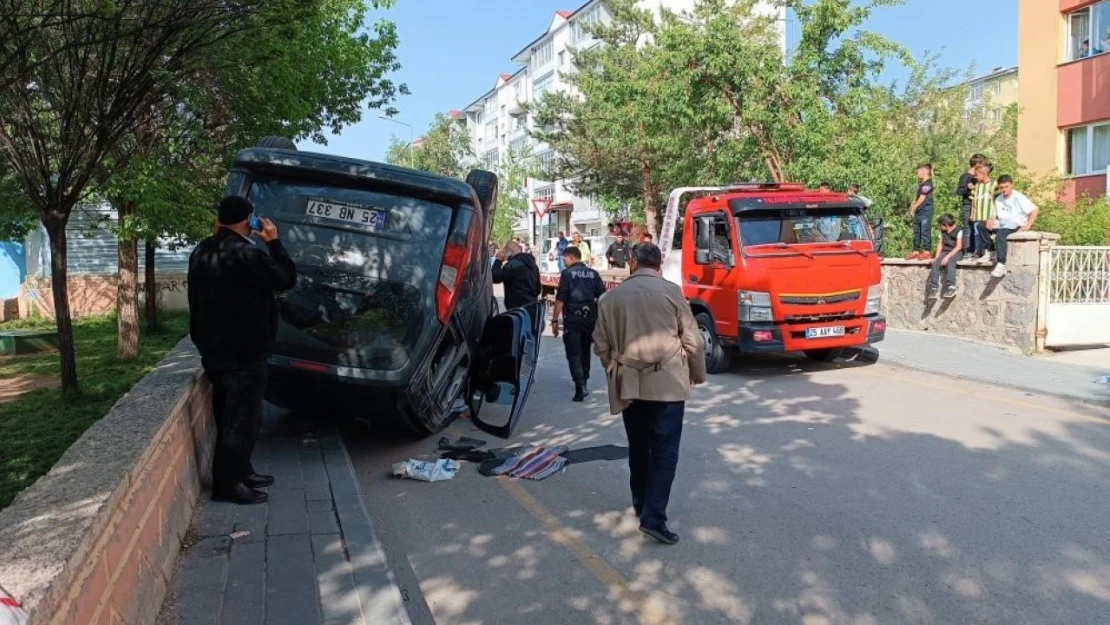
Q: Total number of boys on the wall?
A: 5